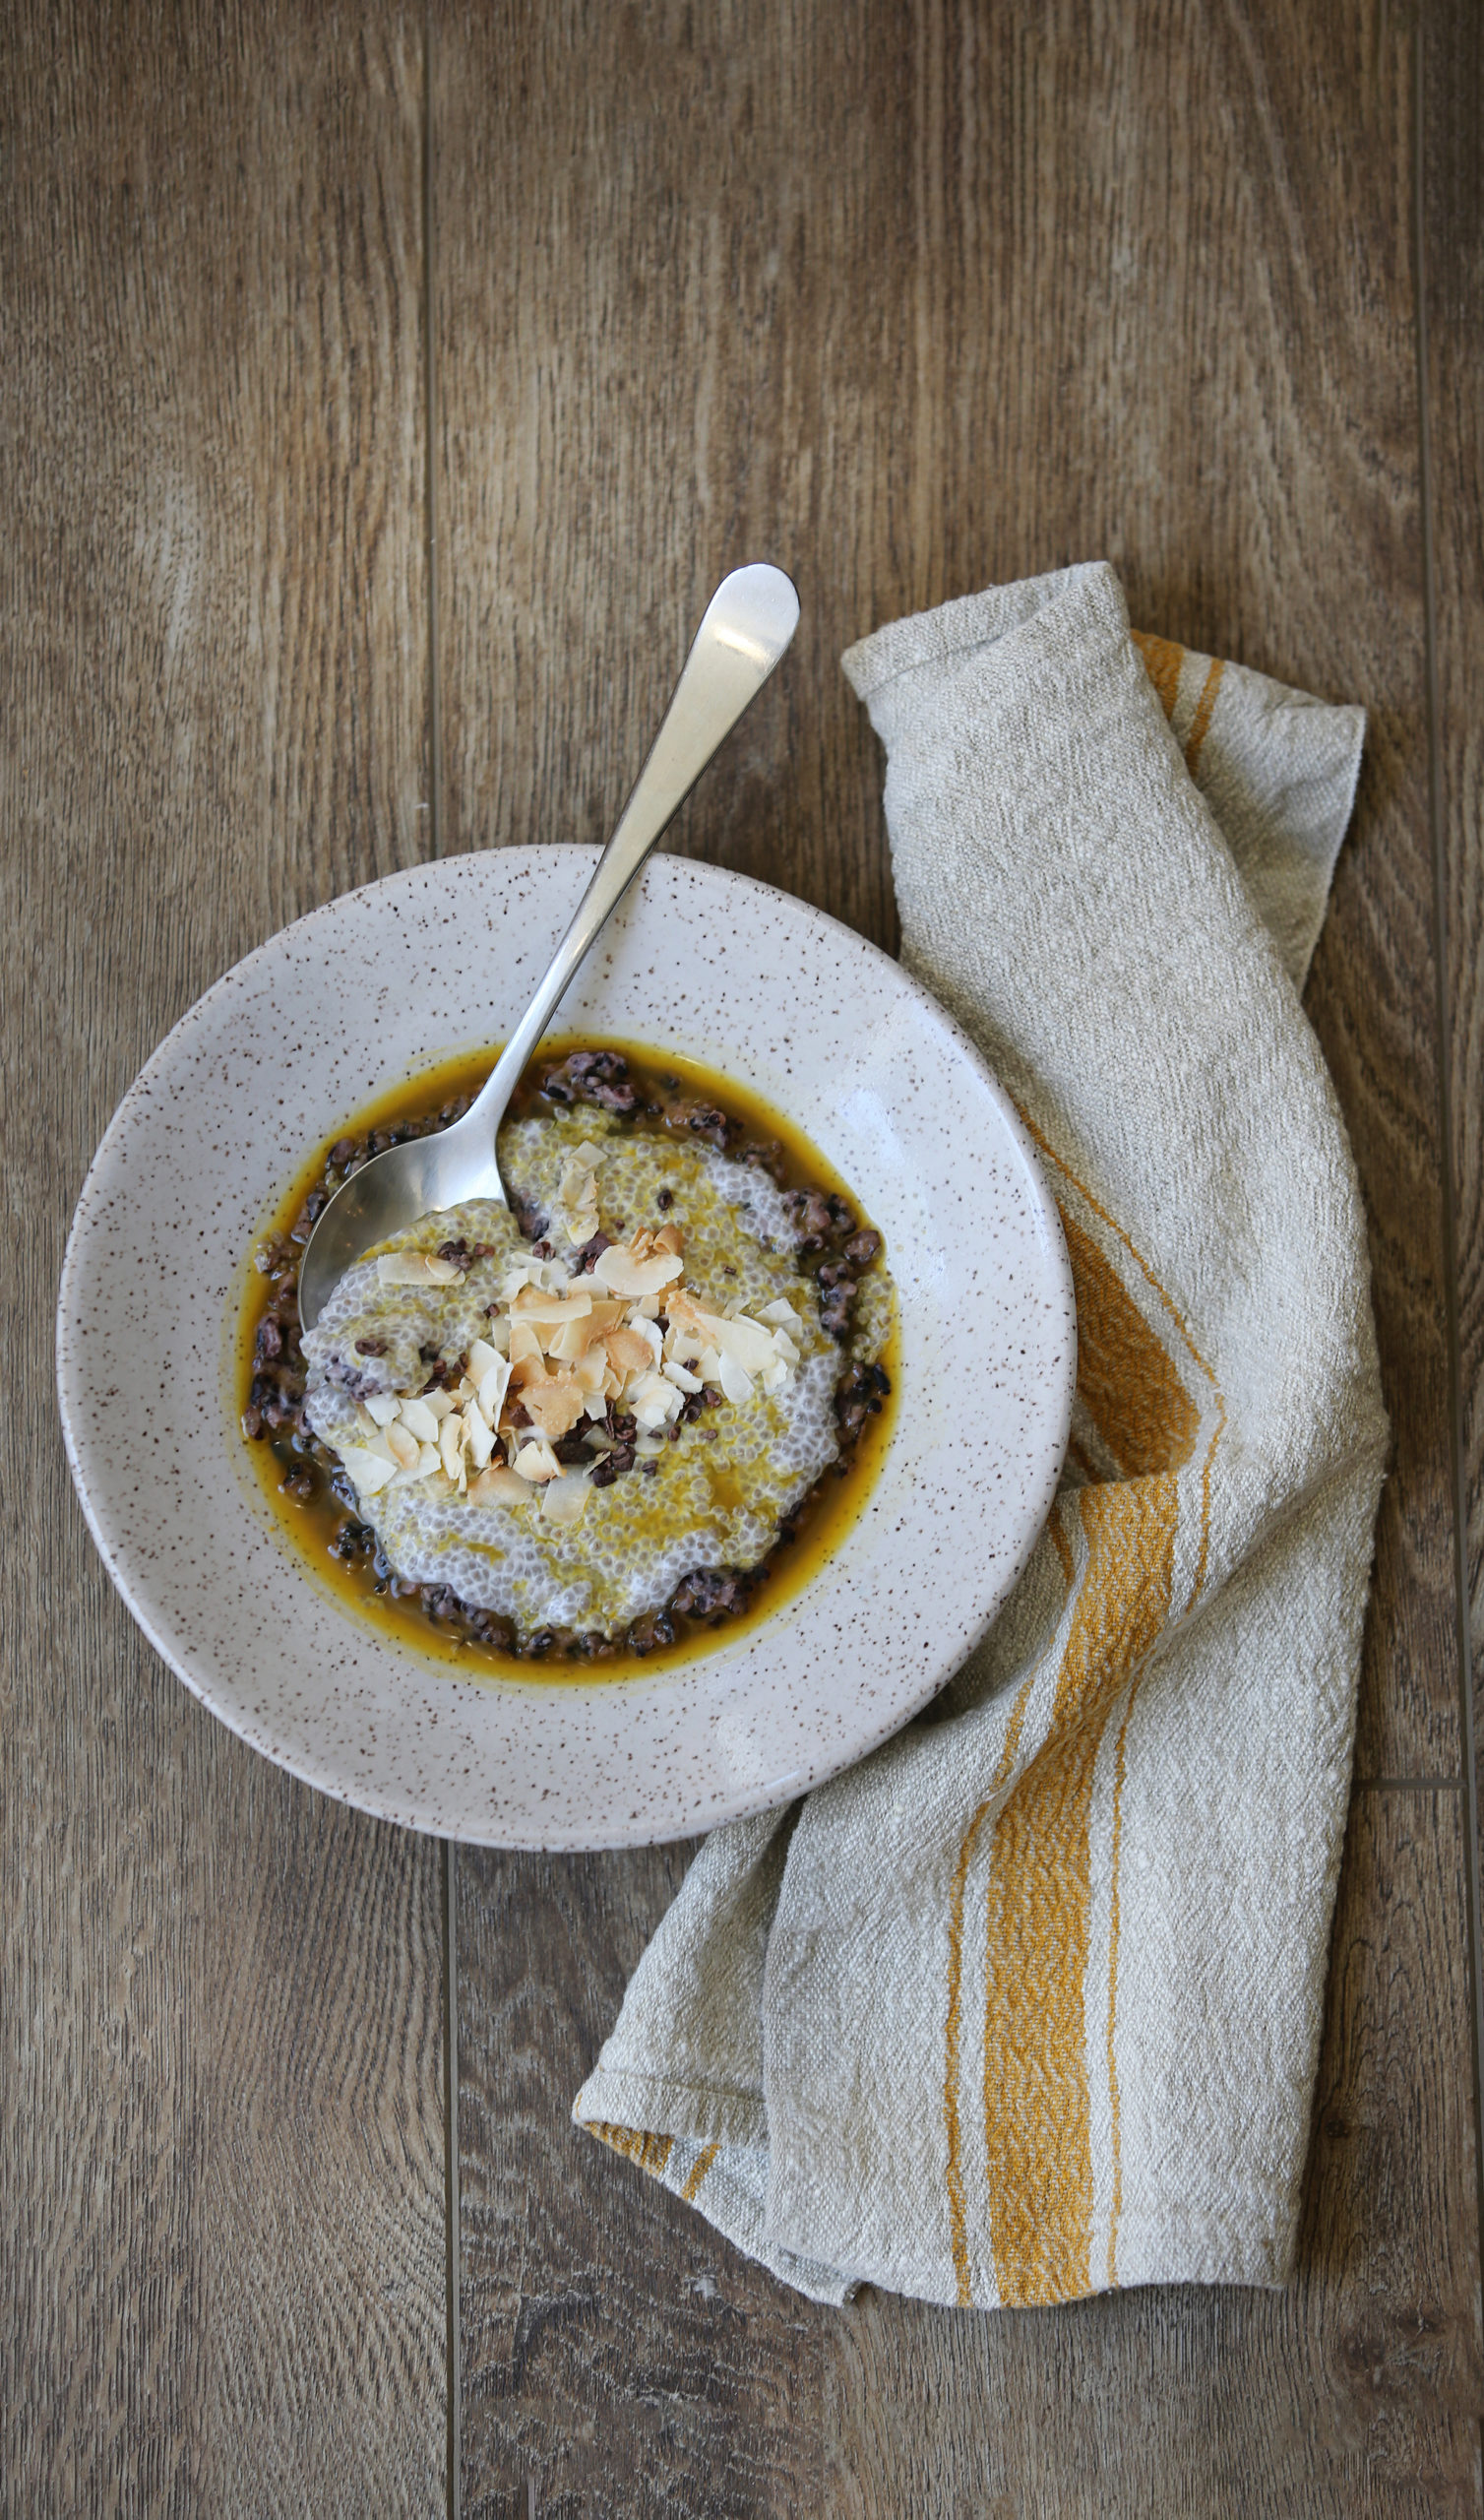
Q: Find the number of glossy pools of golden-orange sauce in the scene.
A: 1